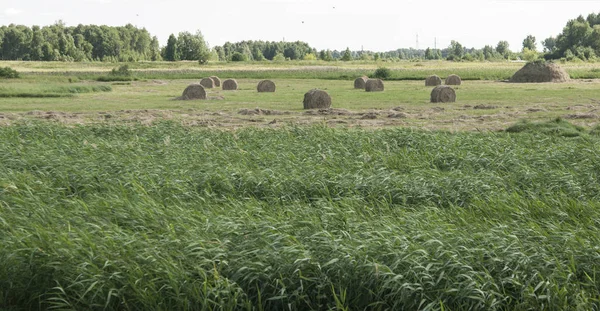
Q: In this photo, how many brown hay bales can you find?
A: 11